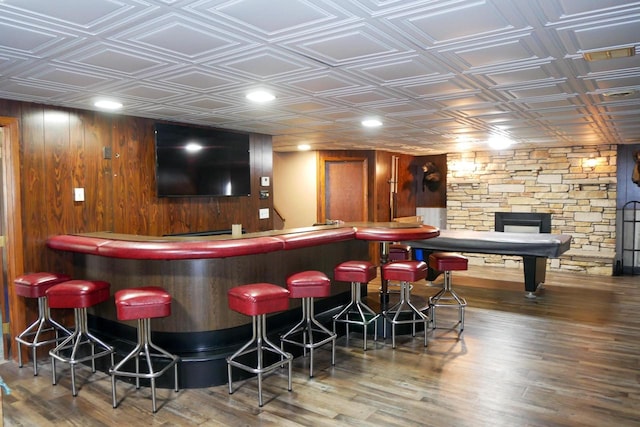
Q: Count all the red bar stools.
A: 9